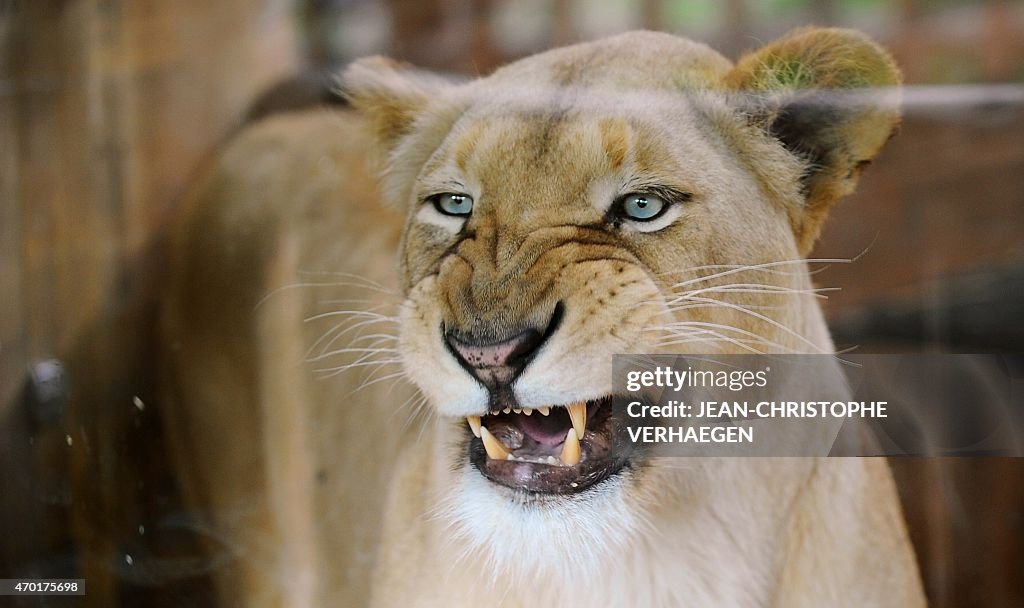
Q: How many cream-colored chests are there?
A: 1